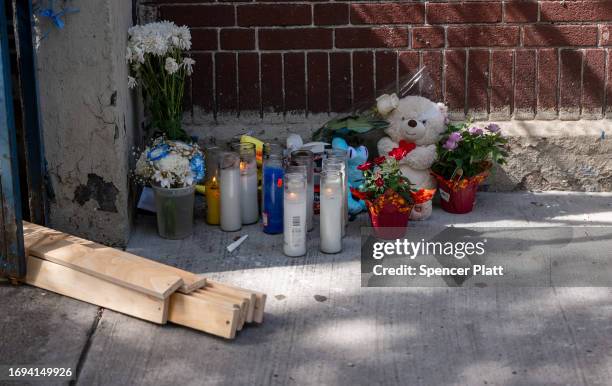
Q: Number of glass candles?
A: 9